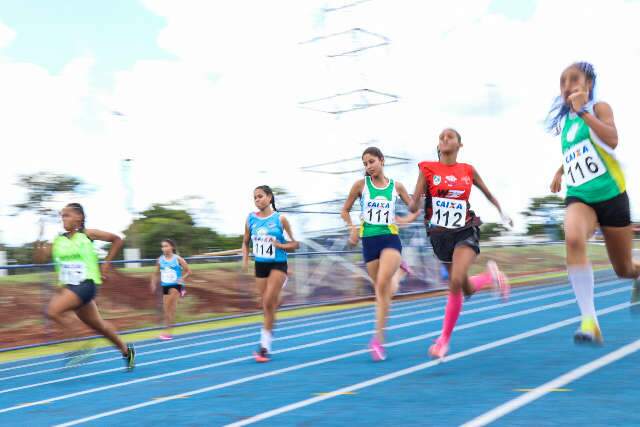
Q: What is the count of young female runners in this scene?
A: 6